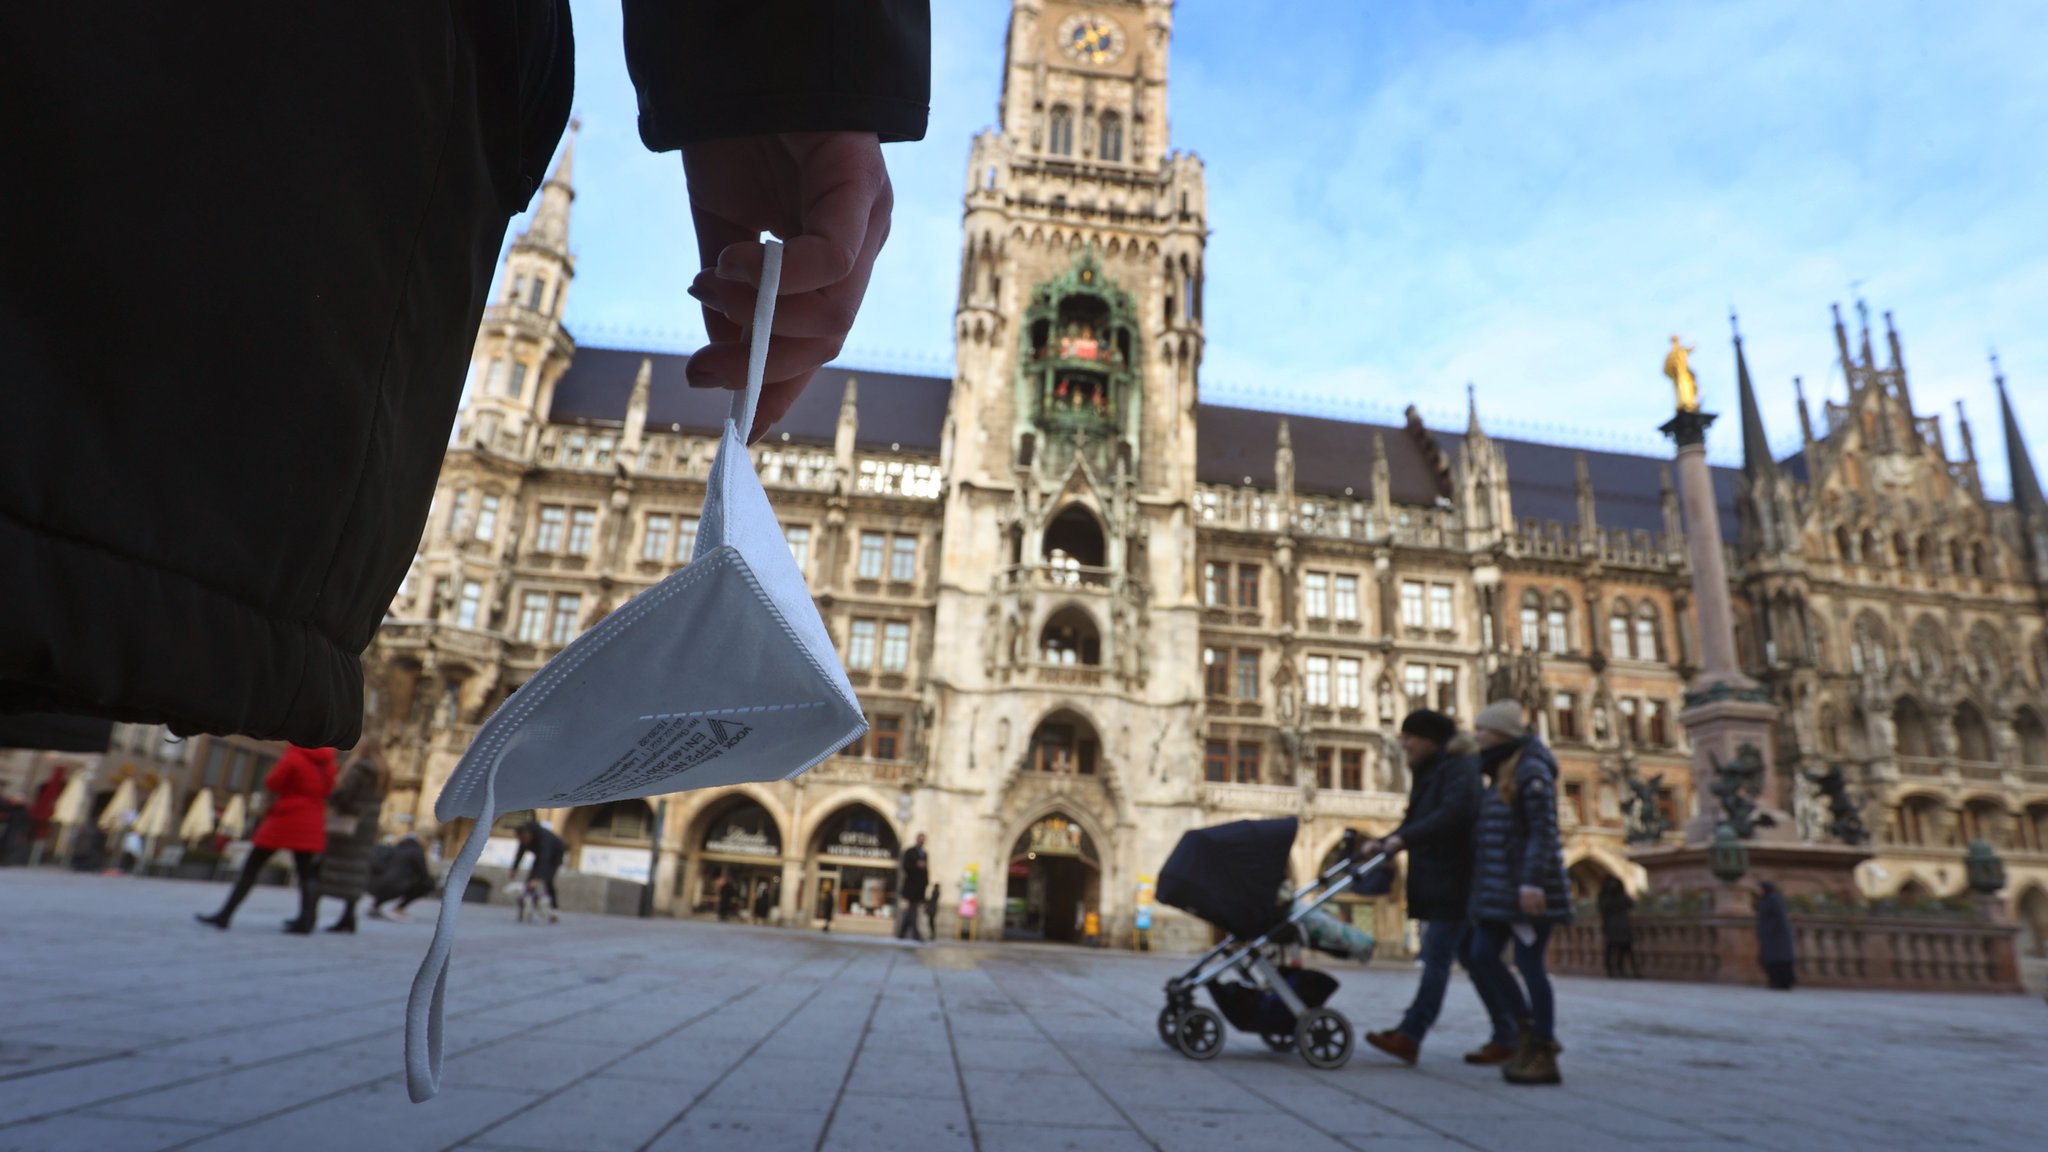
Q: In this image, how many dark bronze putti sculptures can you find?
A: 3